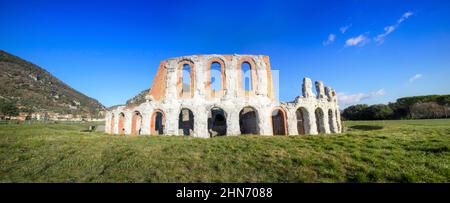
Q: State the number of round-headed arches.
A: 15